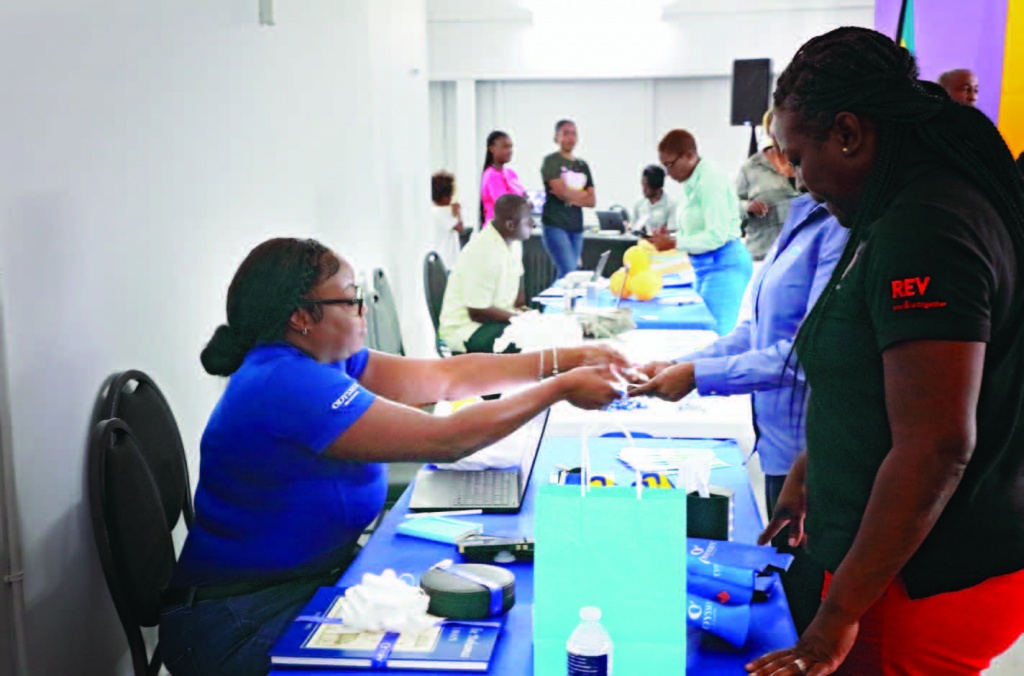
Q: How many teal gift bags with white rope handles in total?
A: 1